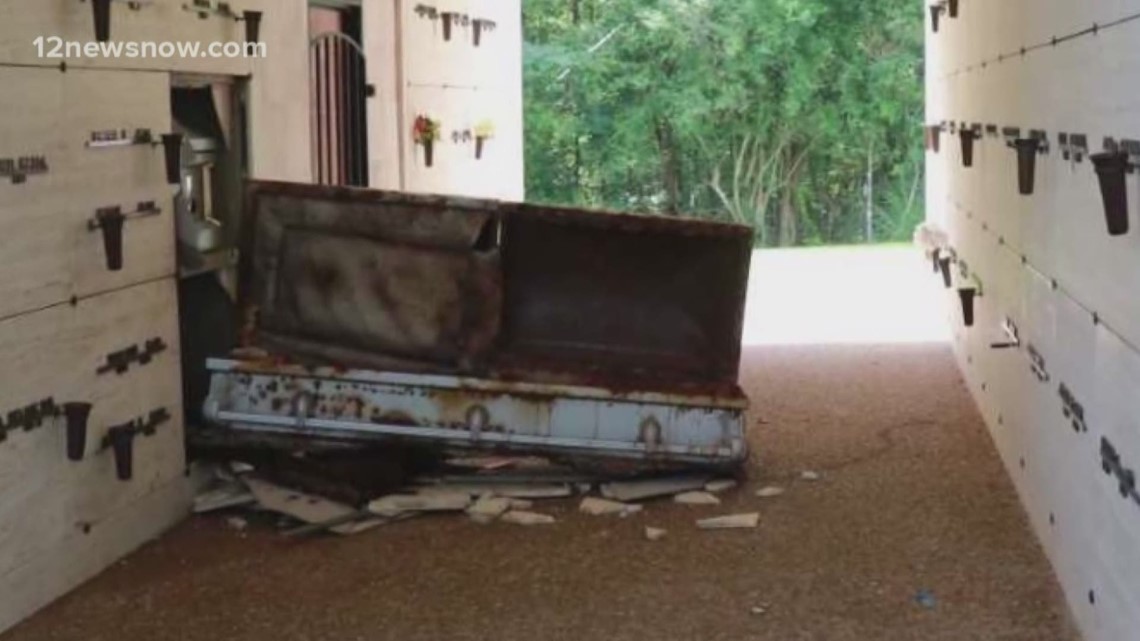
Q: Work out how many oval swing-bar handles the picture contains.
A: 3